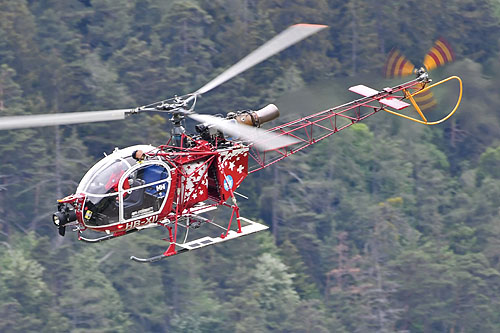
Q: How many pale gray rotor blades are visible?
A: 3